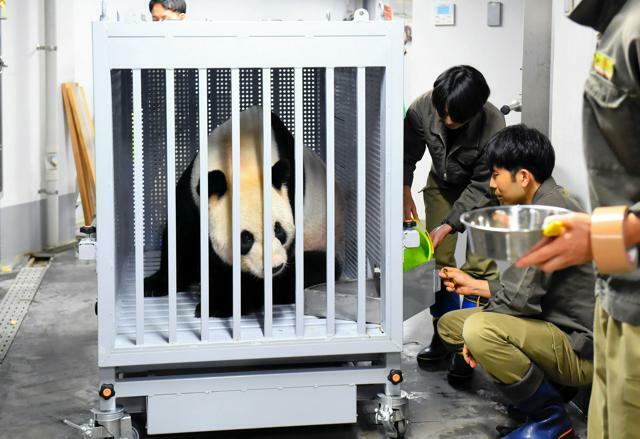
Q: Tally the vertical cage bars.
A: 8